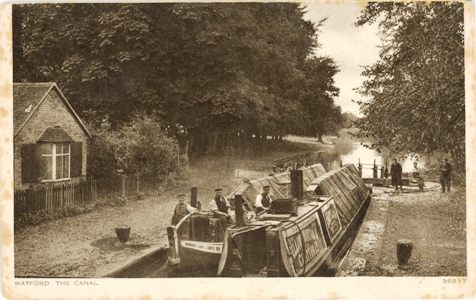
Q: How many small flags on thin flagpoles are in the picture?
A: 0